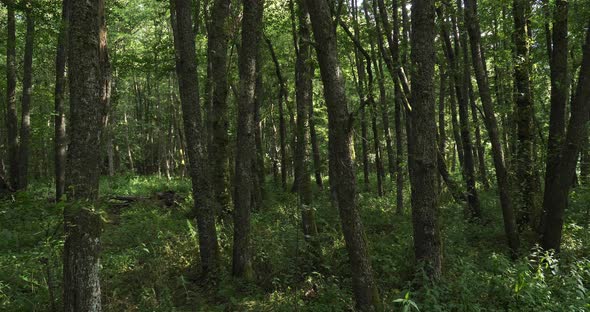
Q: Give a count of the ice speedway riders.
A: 0